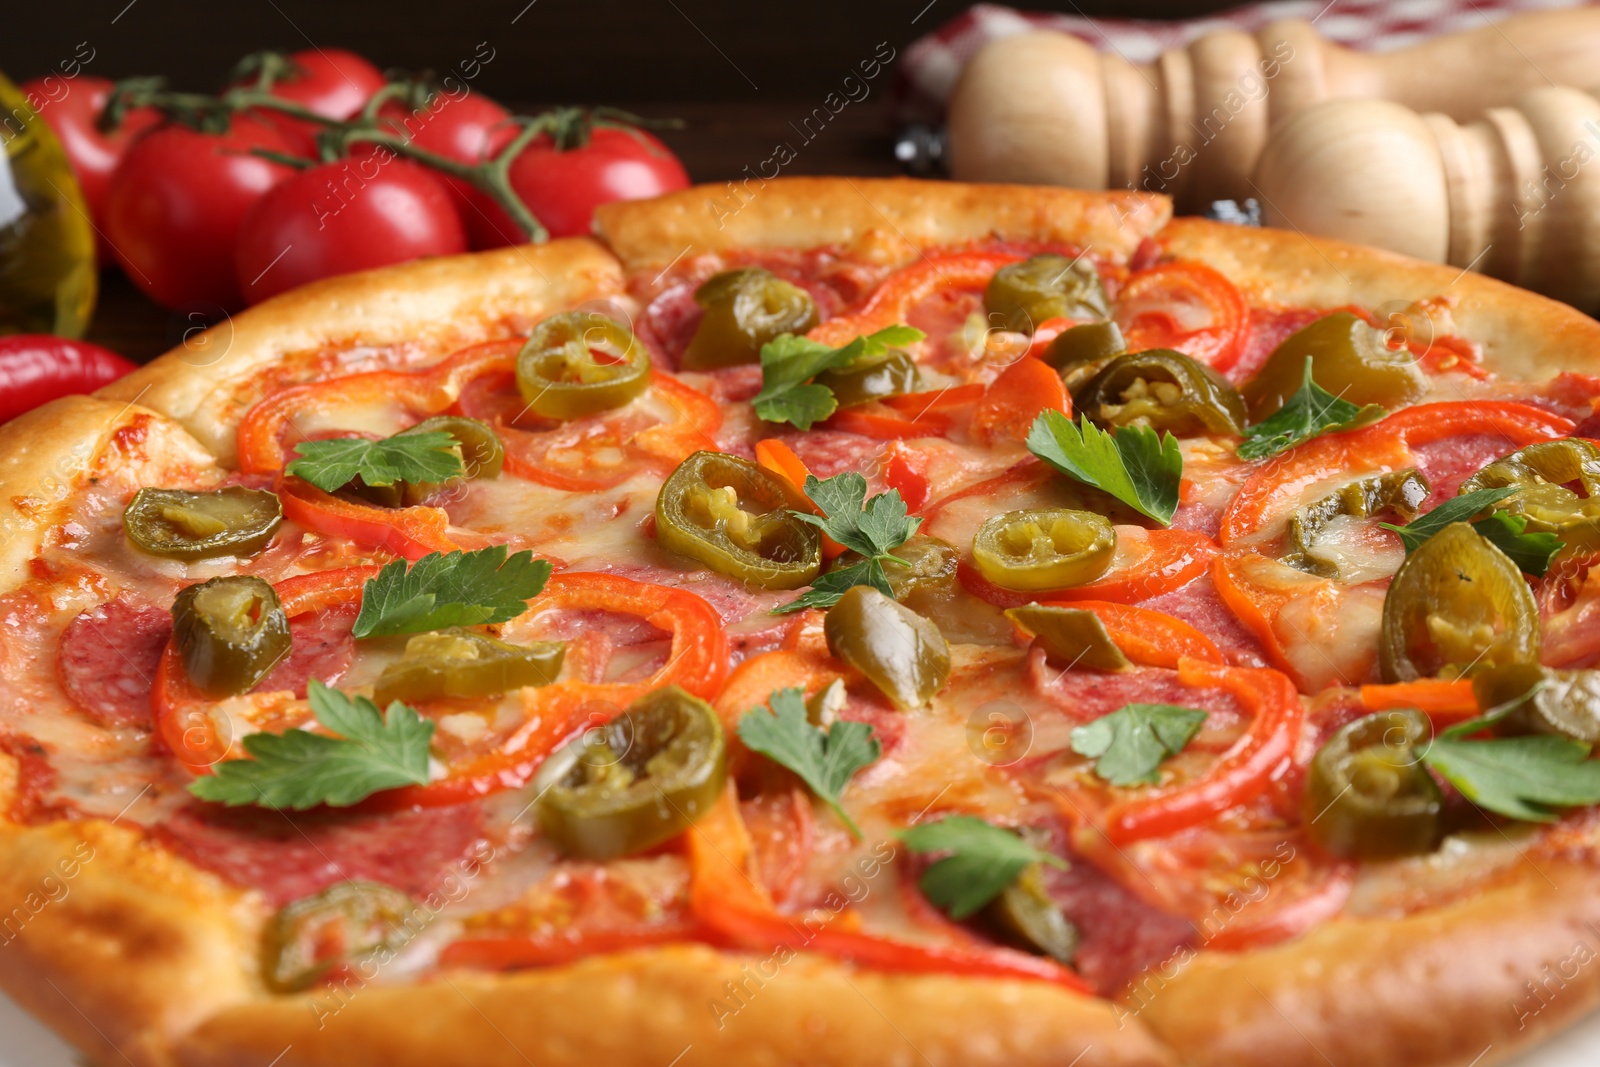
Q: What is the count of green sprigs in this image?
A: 12